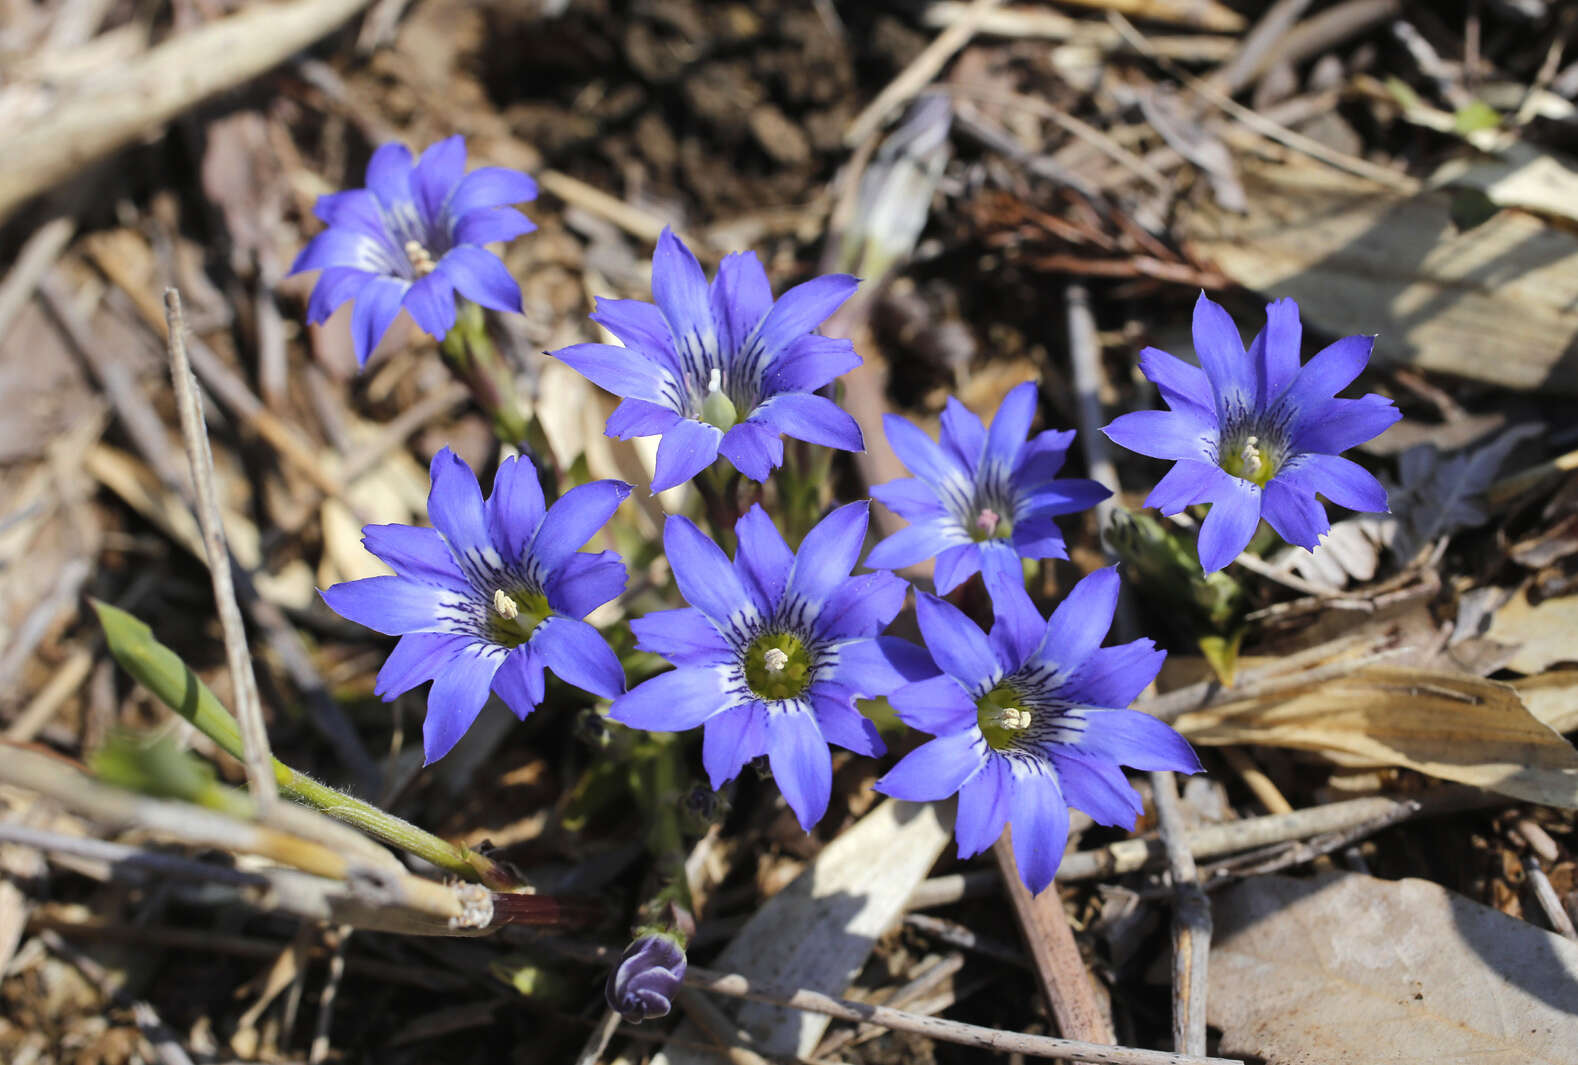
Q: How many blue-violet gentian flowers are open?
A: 7